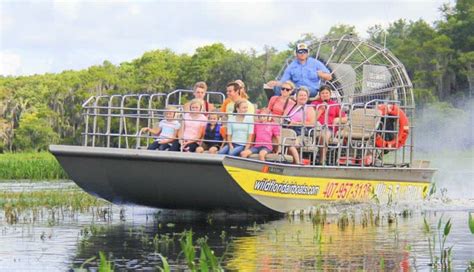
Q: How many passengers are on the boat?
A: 11